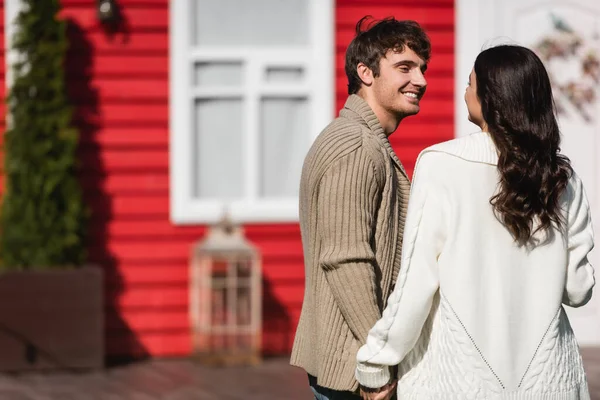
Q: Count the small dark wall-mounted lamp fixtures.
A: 1